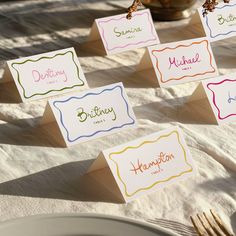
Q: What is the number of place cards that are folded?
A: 7